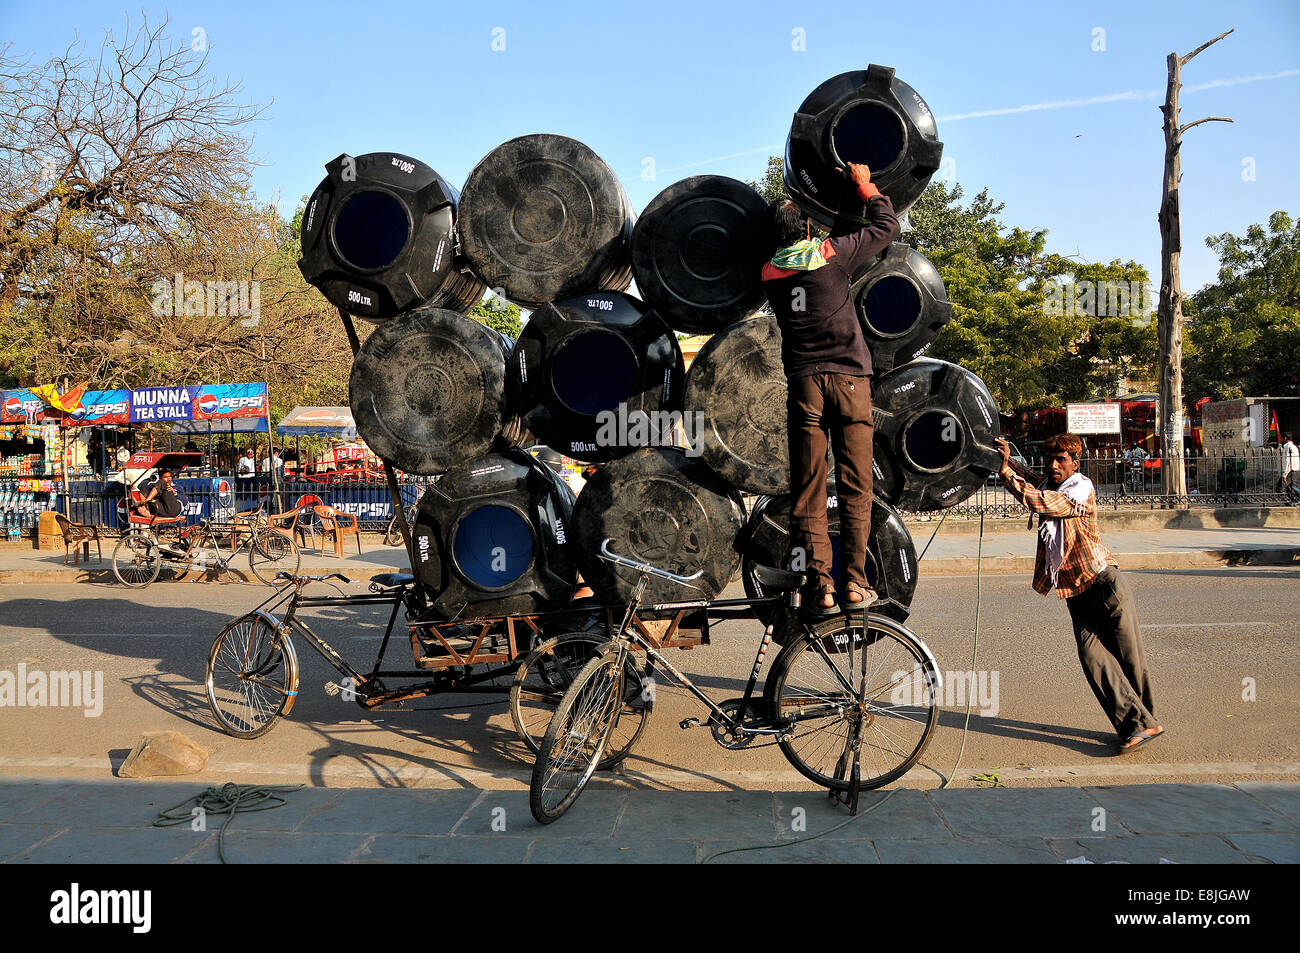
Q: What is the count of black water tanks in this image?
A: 12